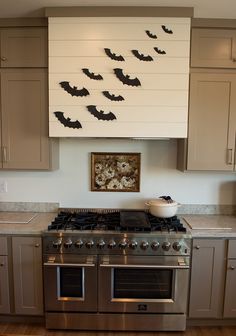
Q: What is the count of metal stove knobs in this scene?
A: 12